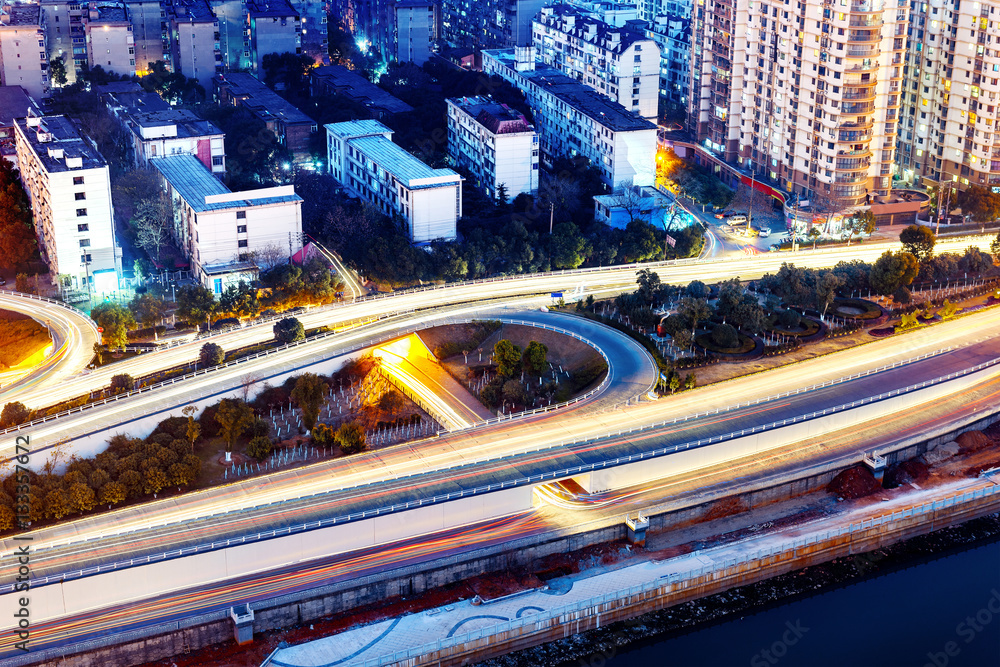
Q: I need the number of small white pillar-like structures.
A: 3